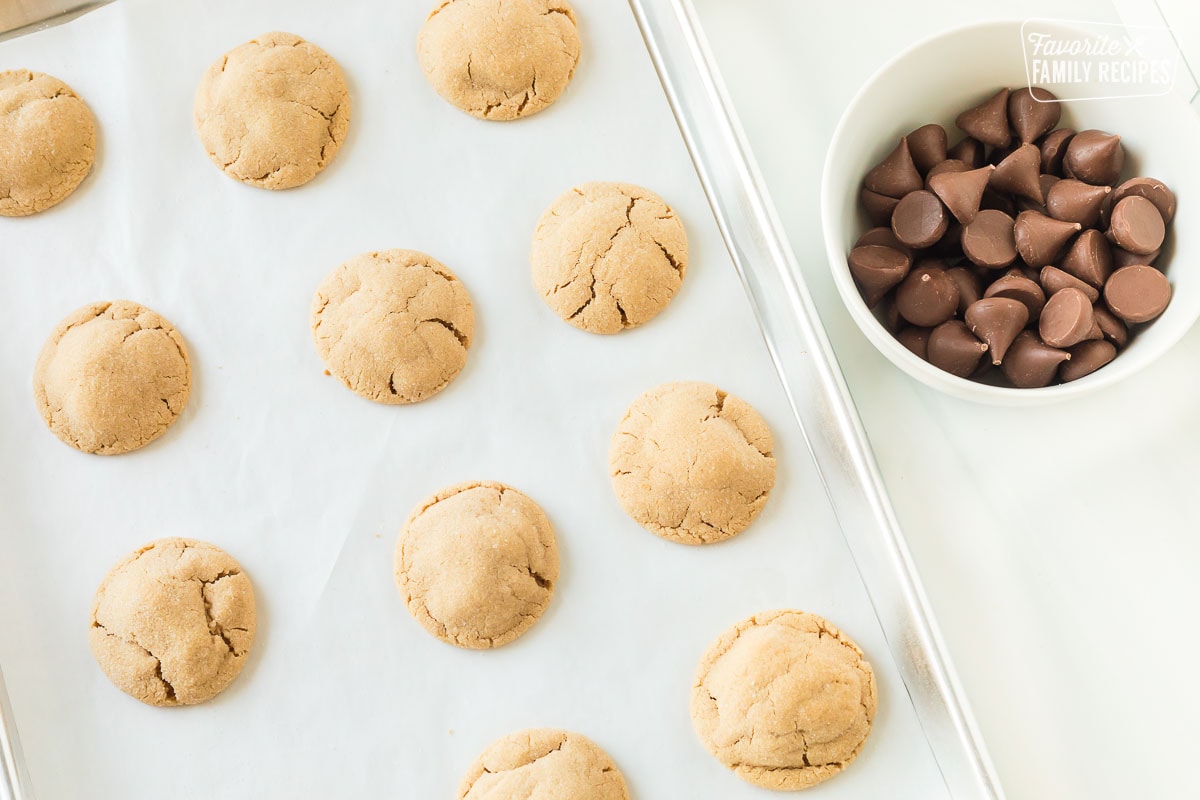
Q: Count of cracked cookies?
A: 11